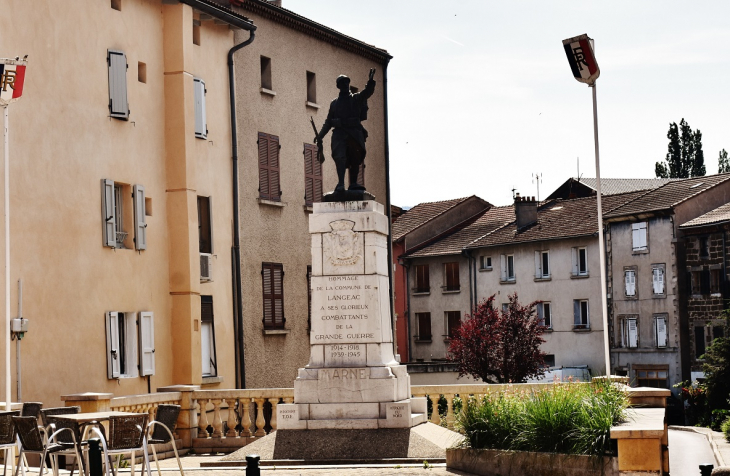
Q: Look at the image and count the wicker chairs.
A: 6